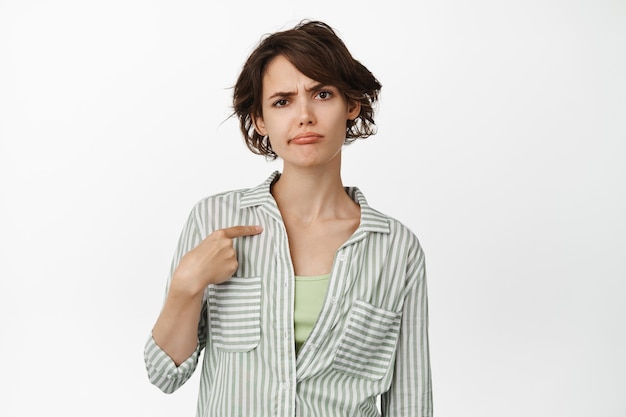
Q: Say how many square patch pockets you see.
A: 2